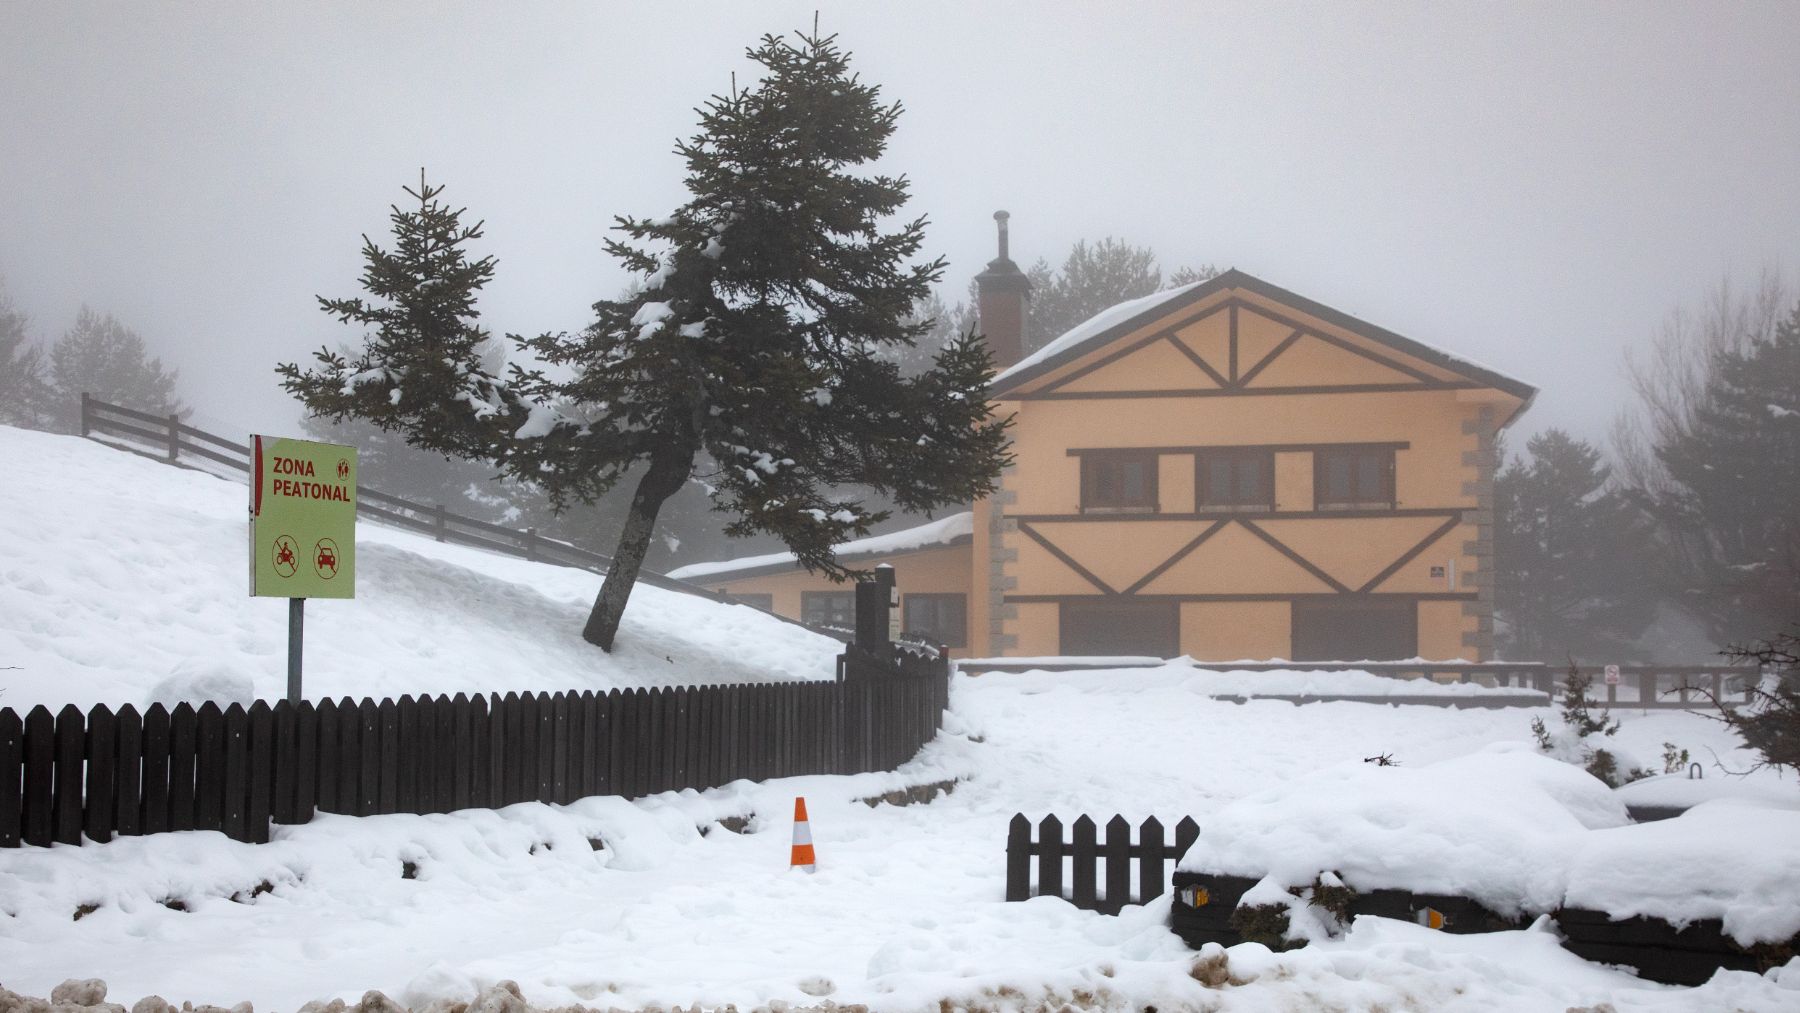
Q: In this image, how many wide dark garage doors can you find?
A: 2